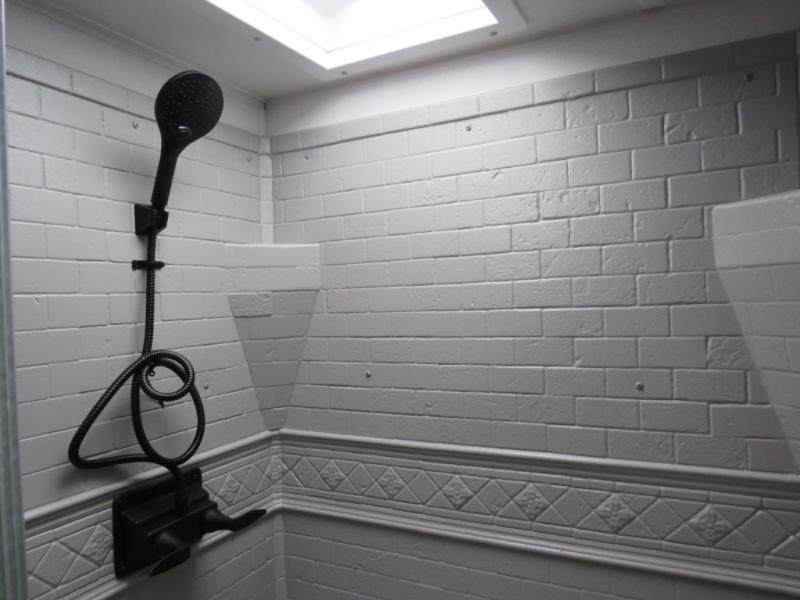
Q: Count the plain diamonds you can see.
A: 9